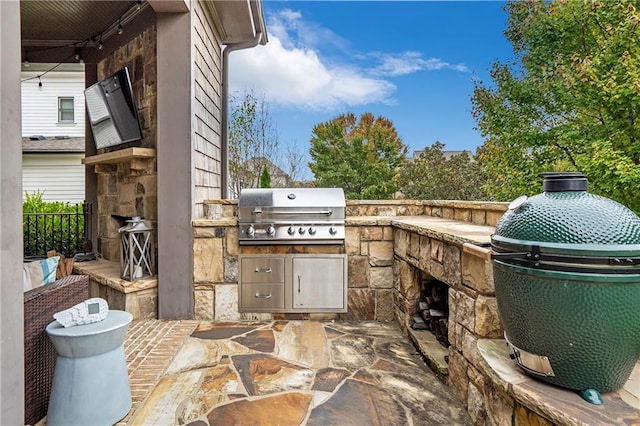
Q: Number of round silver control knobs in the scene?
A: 6